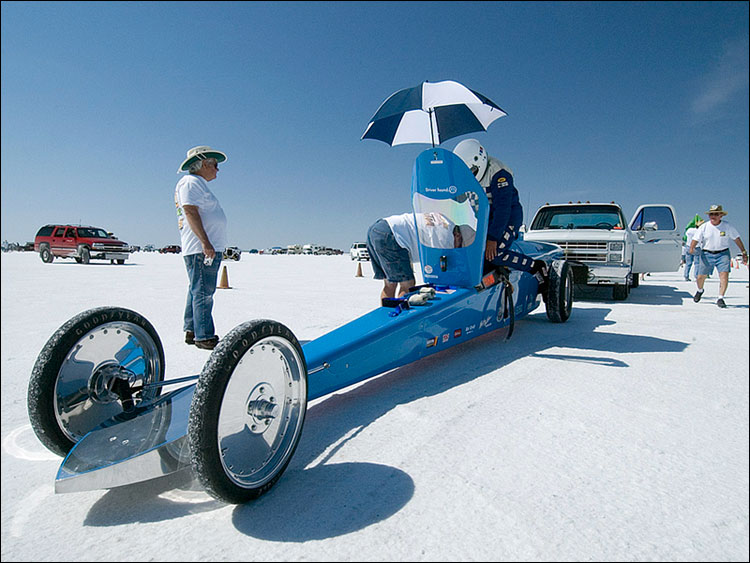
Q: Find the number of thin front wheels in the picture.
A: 2